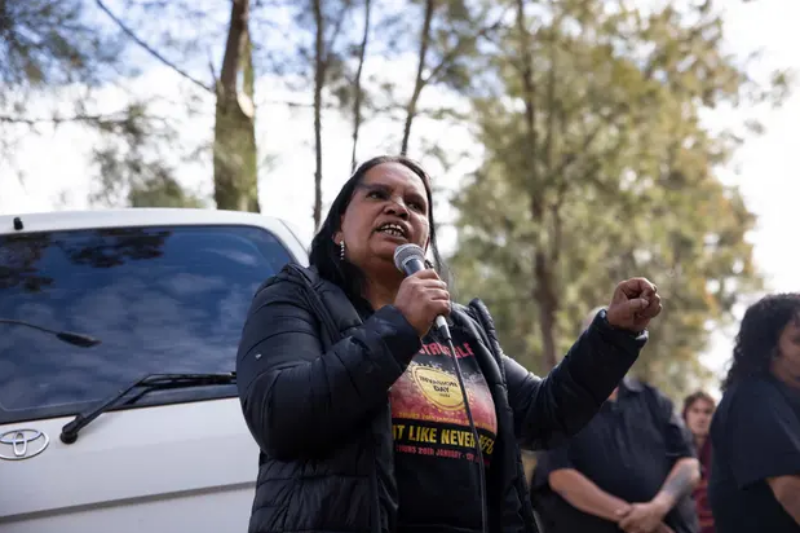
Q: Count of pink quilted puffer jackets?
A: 0